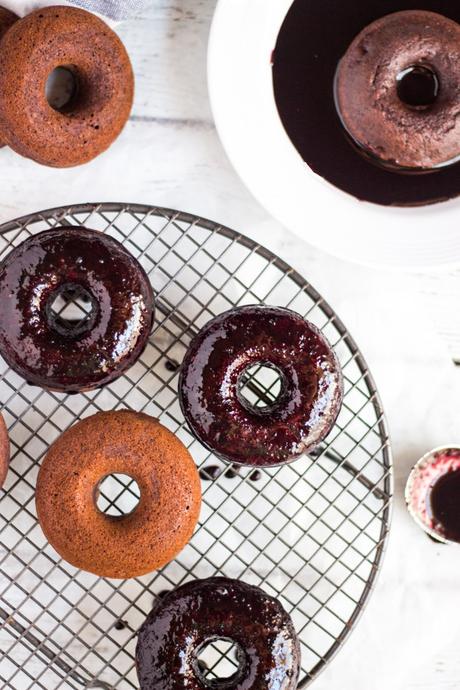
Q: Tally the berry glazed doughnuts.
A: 3